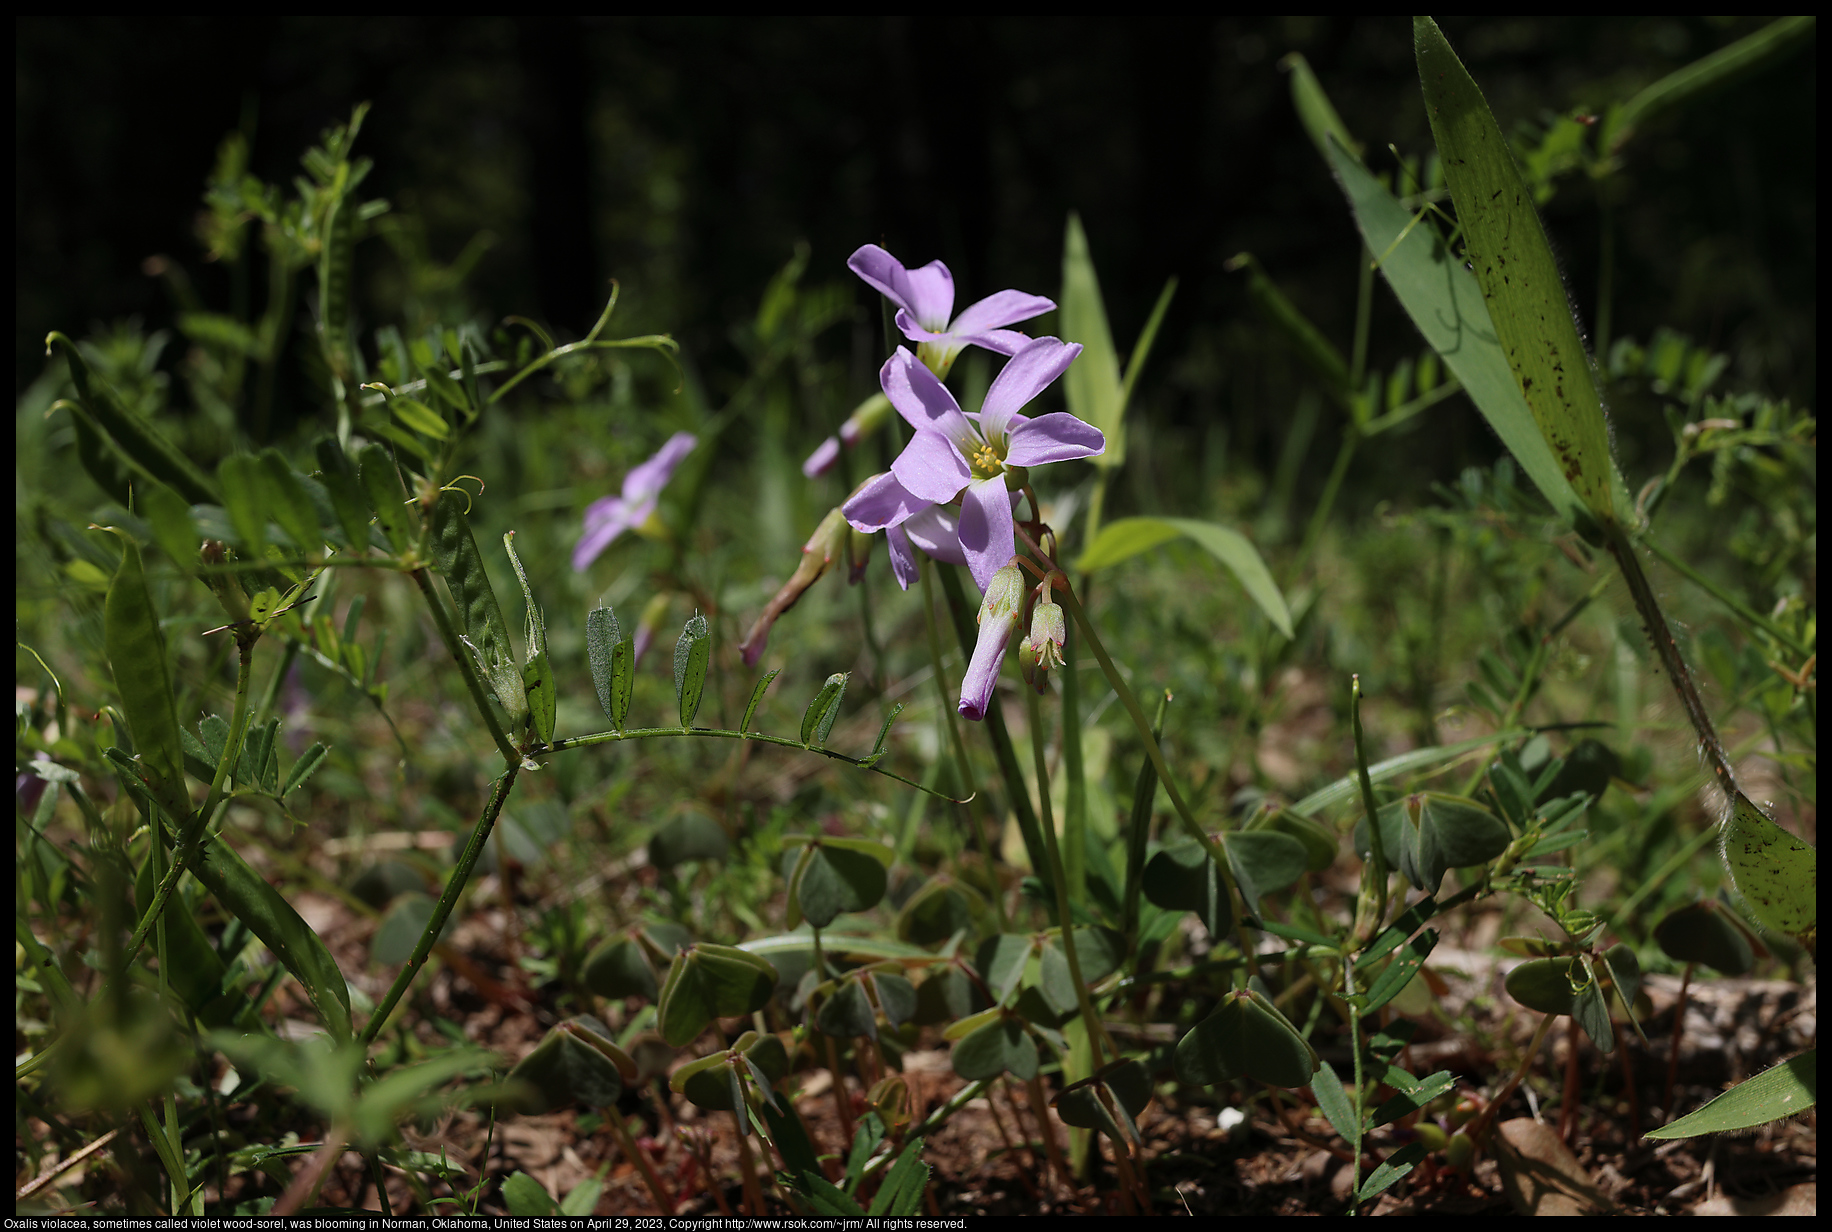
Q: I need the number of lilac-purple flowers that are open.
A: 4